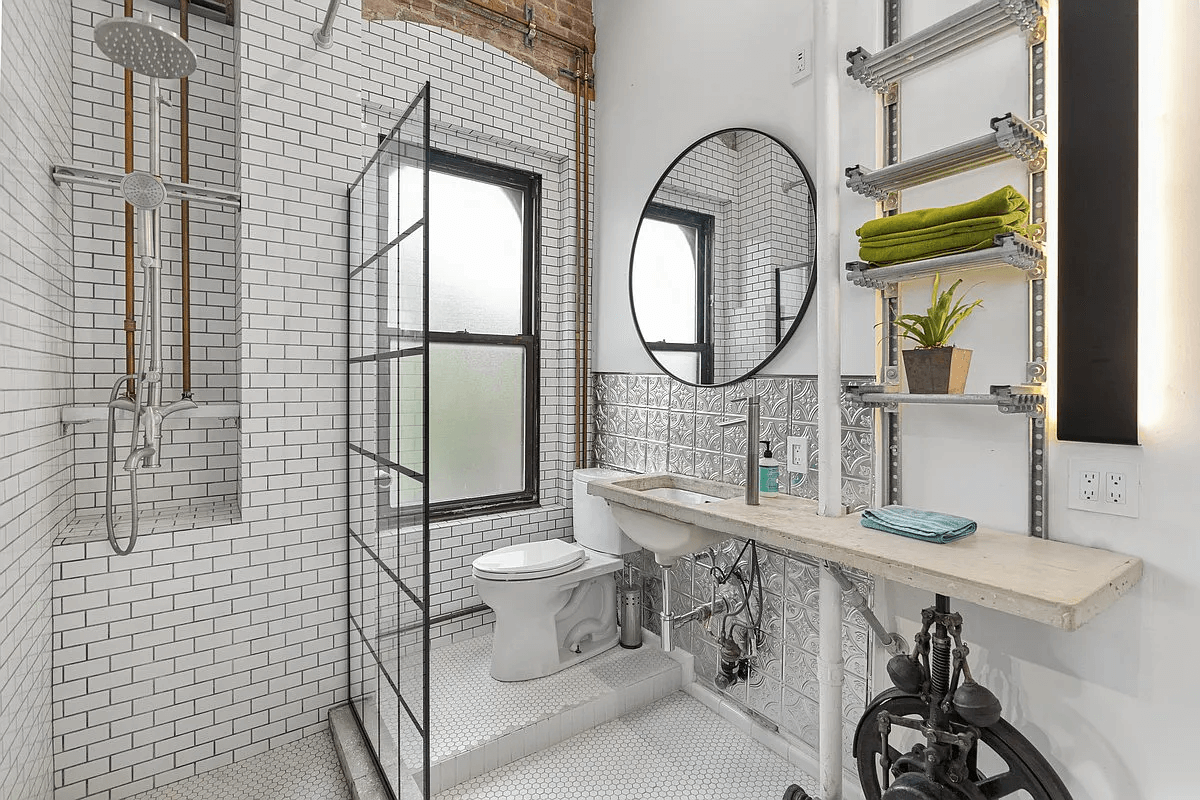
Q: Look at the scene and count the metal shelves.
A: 4